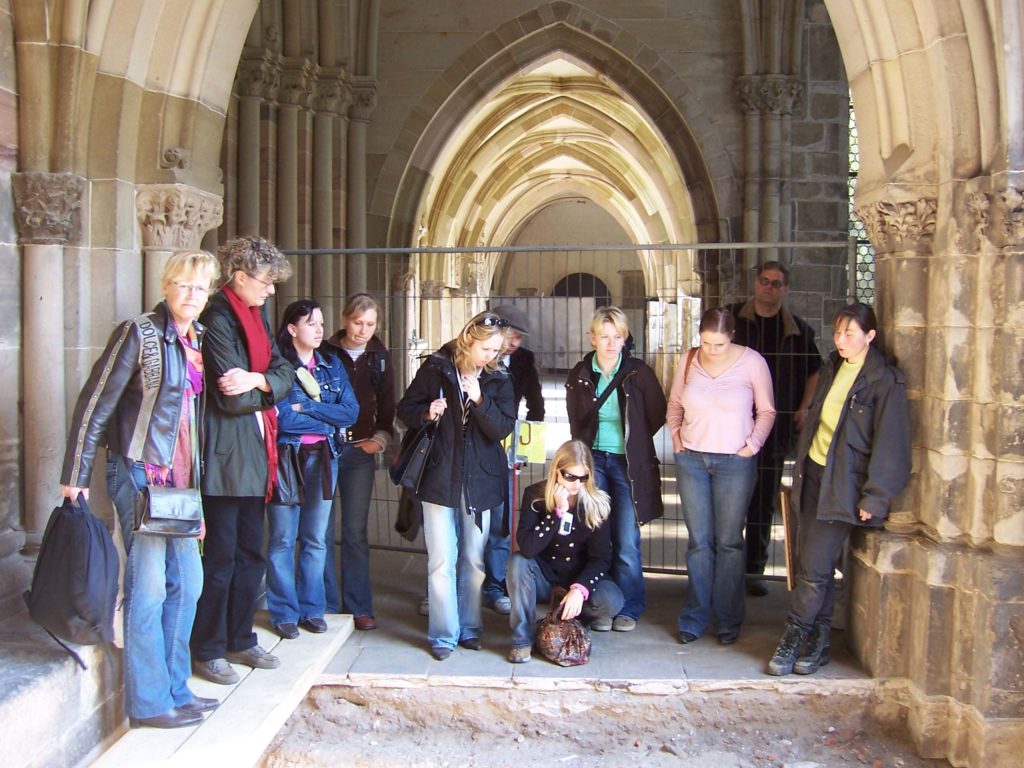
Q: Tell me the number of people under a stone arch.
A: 11